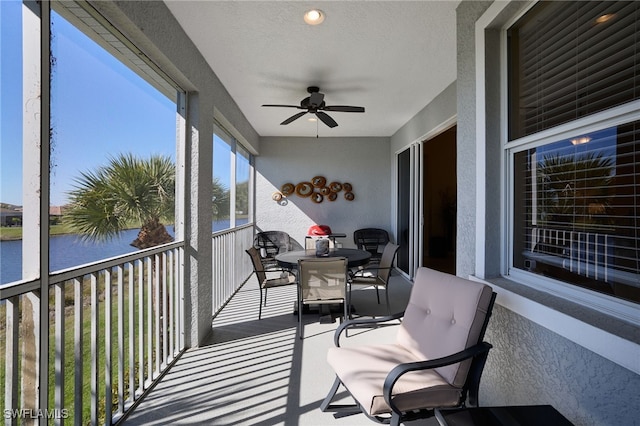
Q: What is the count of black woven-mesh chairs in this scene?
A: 2